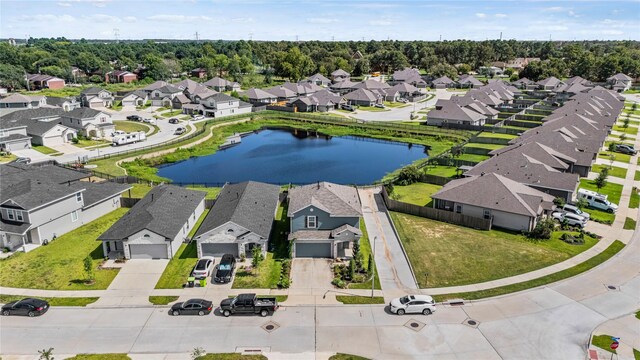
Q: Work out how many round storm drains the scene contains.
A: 4